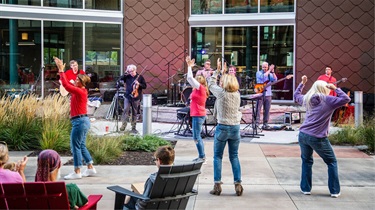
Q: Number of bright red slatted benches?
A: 1